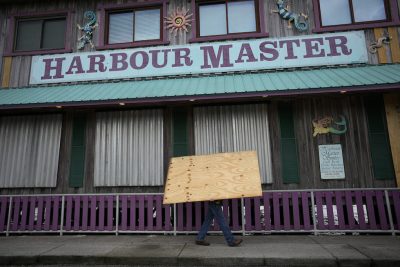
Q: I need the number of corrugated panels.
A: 3